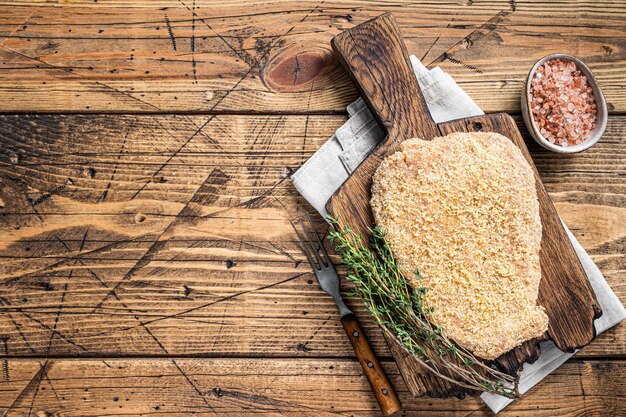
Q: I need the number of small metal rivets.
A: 3